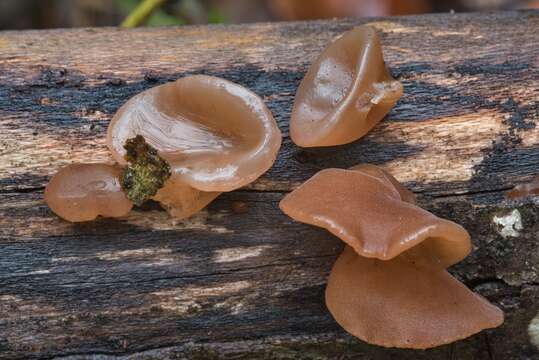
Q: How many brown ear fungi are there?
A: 5